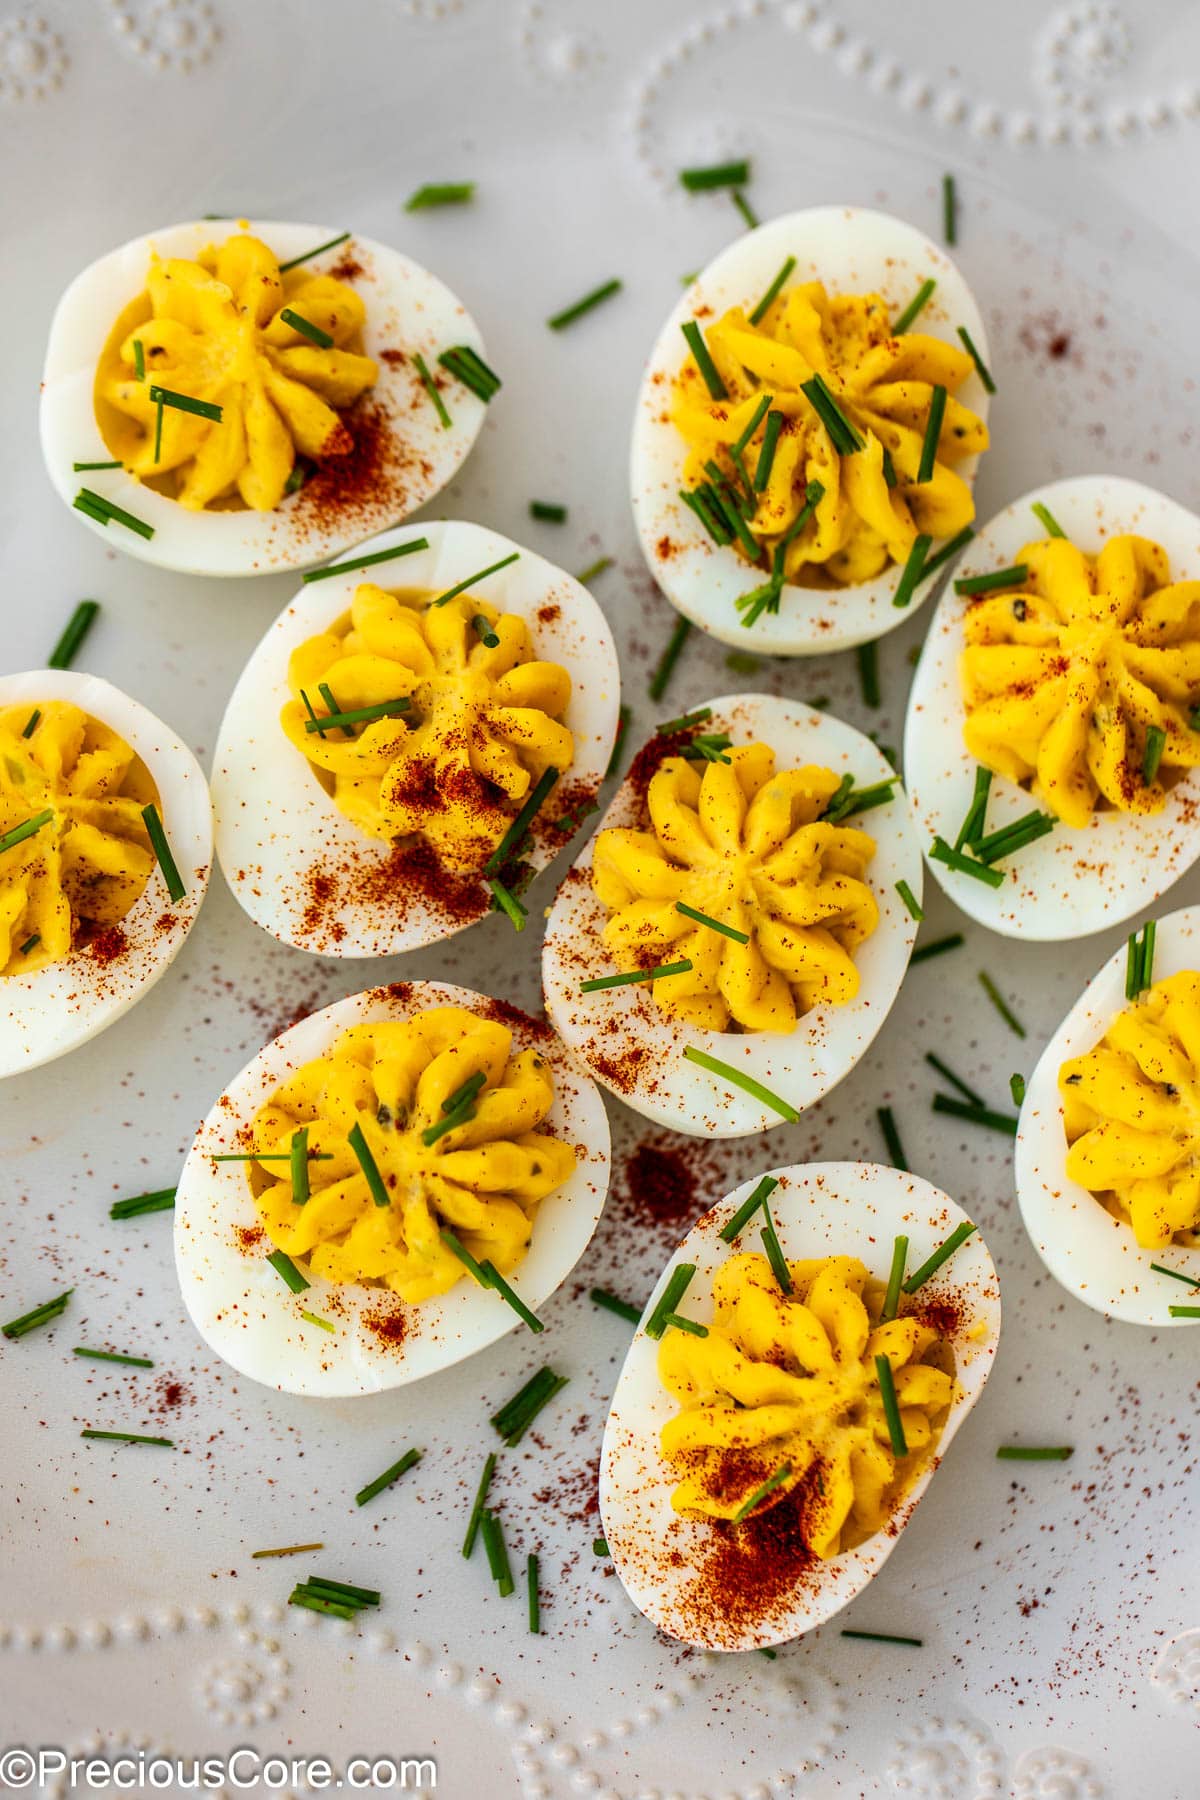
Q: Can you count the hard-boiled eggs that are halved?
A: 9